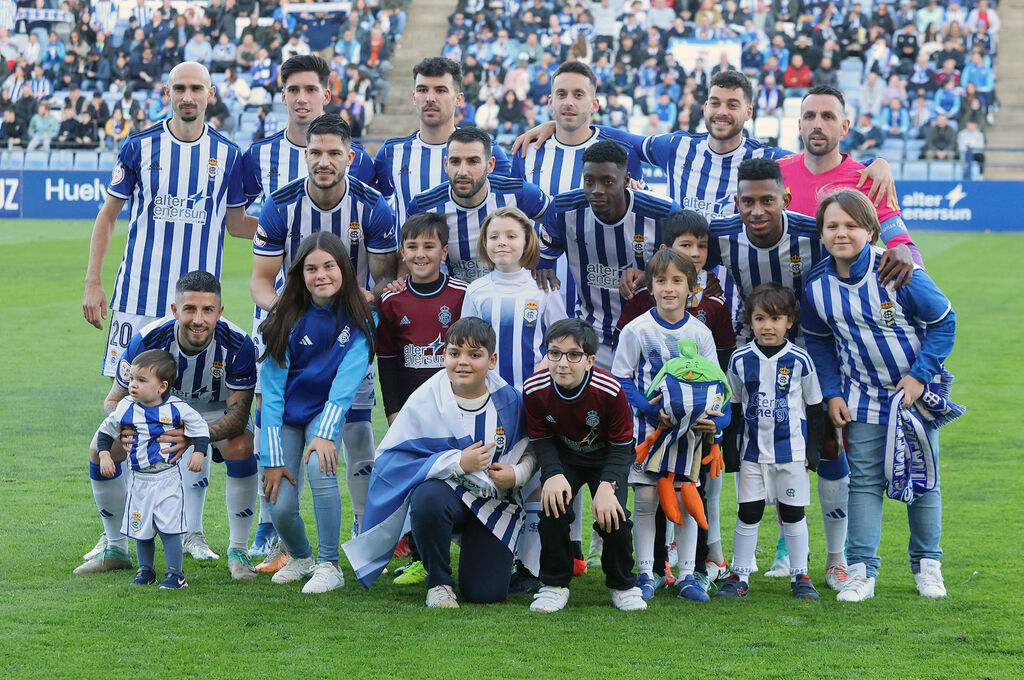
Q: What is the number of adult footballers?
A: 11